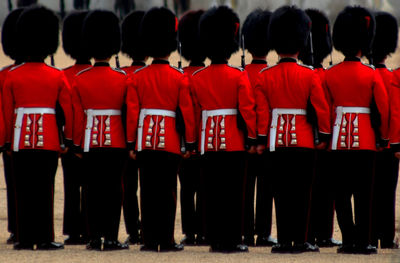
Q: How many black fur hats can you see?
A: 13